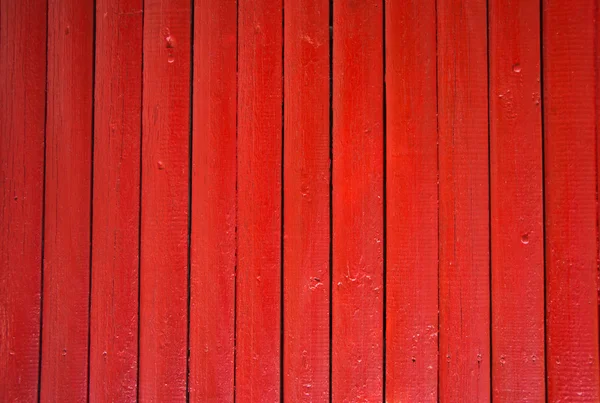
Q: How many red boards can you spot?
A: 12